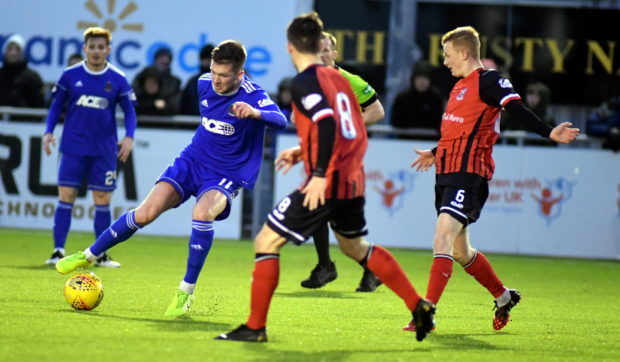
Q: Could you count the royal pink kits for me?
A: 0